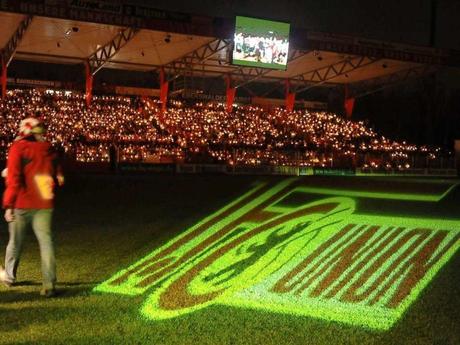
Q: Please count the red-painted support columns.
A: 6